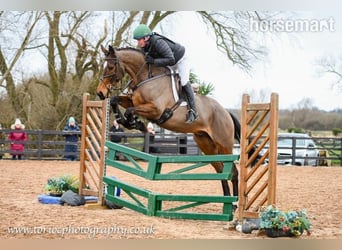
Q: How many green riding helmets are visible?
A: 1